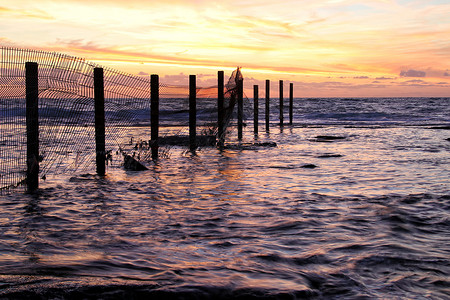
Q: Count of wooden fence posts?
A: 10